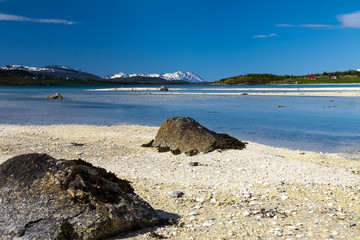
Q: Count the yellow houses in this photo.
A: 0